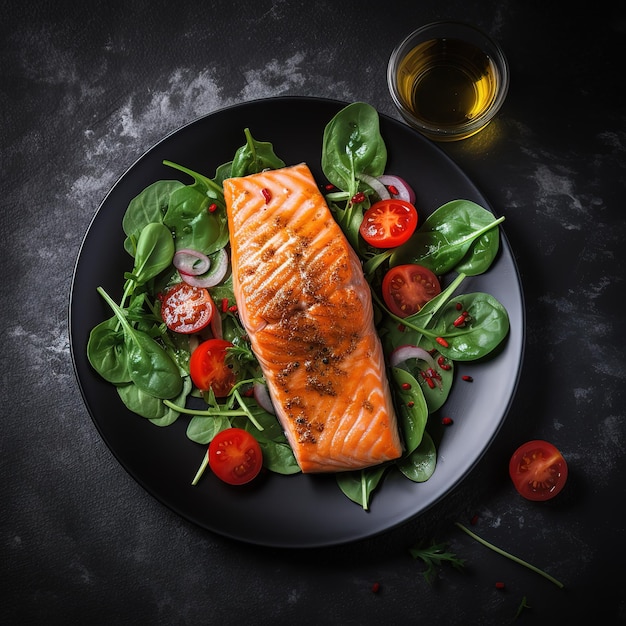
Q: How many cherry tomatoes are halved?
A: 6